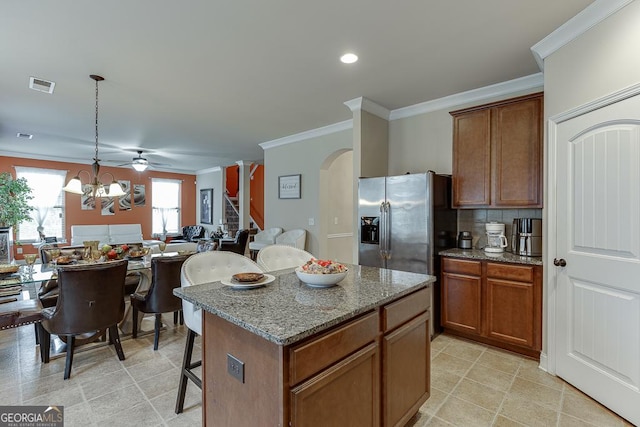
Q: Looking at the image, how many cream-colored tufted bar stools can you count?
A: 2